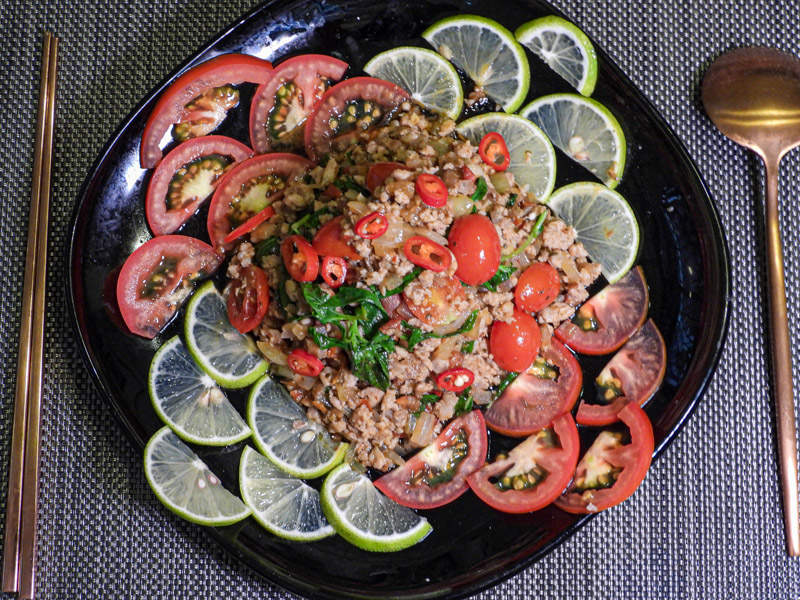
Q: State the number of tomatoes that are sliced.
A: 12